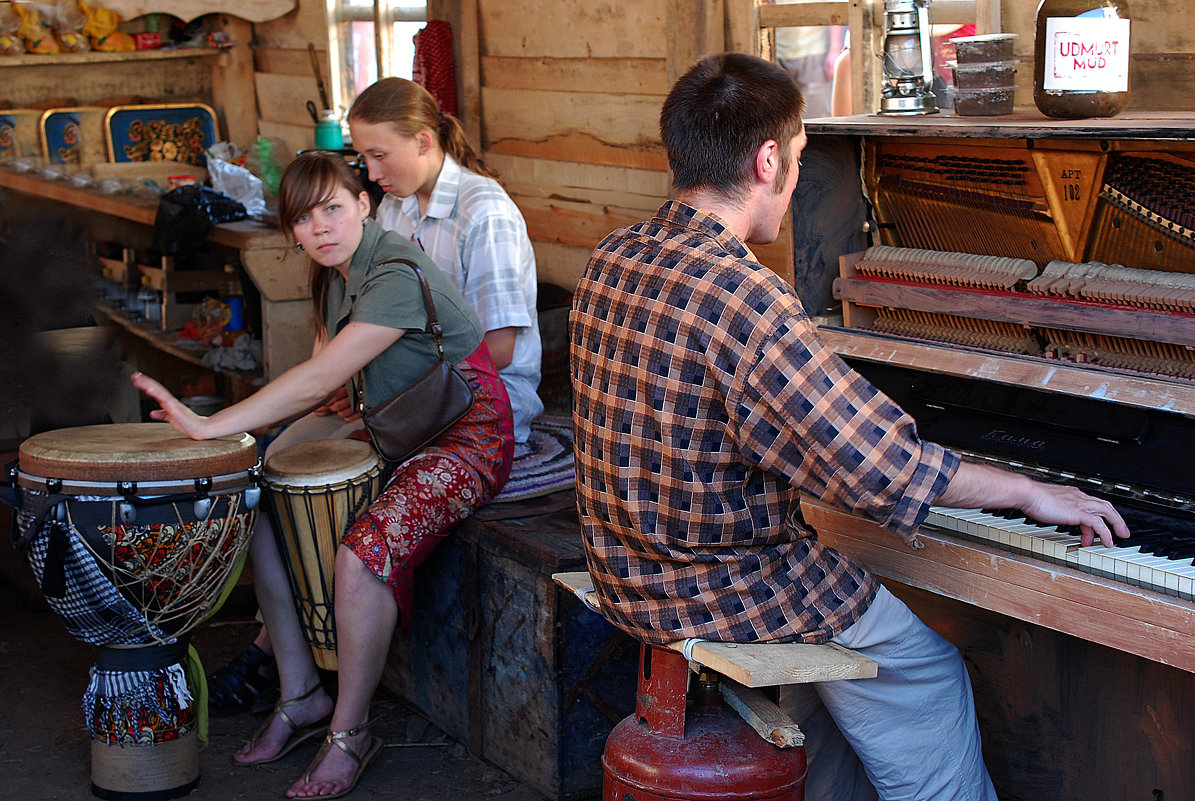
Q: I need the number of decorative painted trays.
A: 3